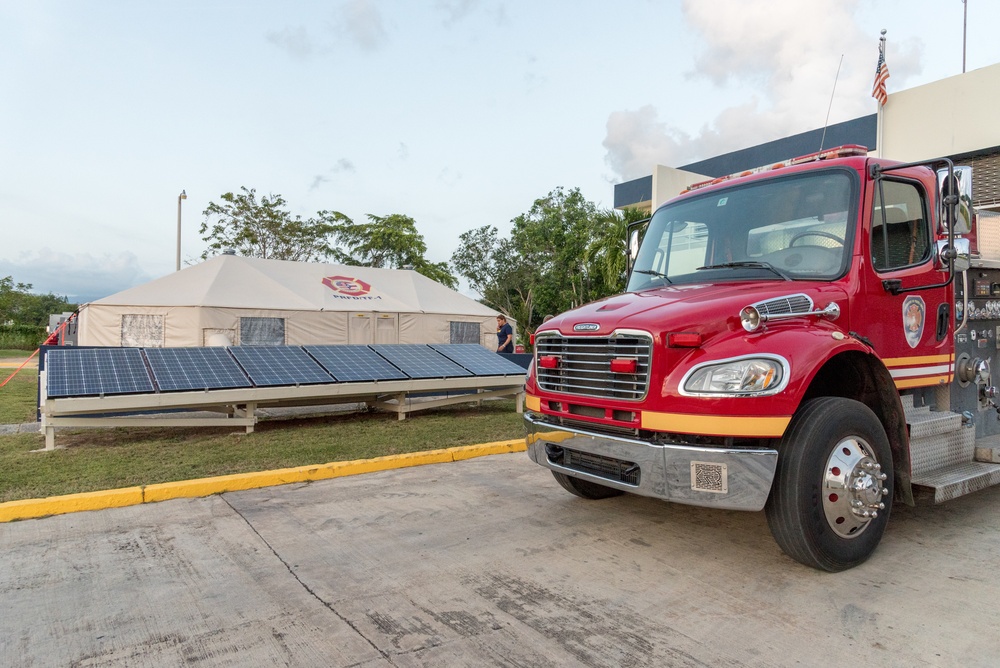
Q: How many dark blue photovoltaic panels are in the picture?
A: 6